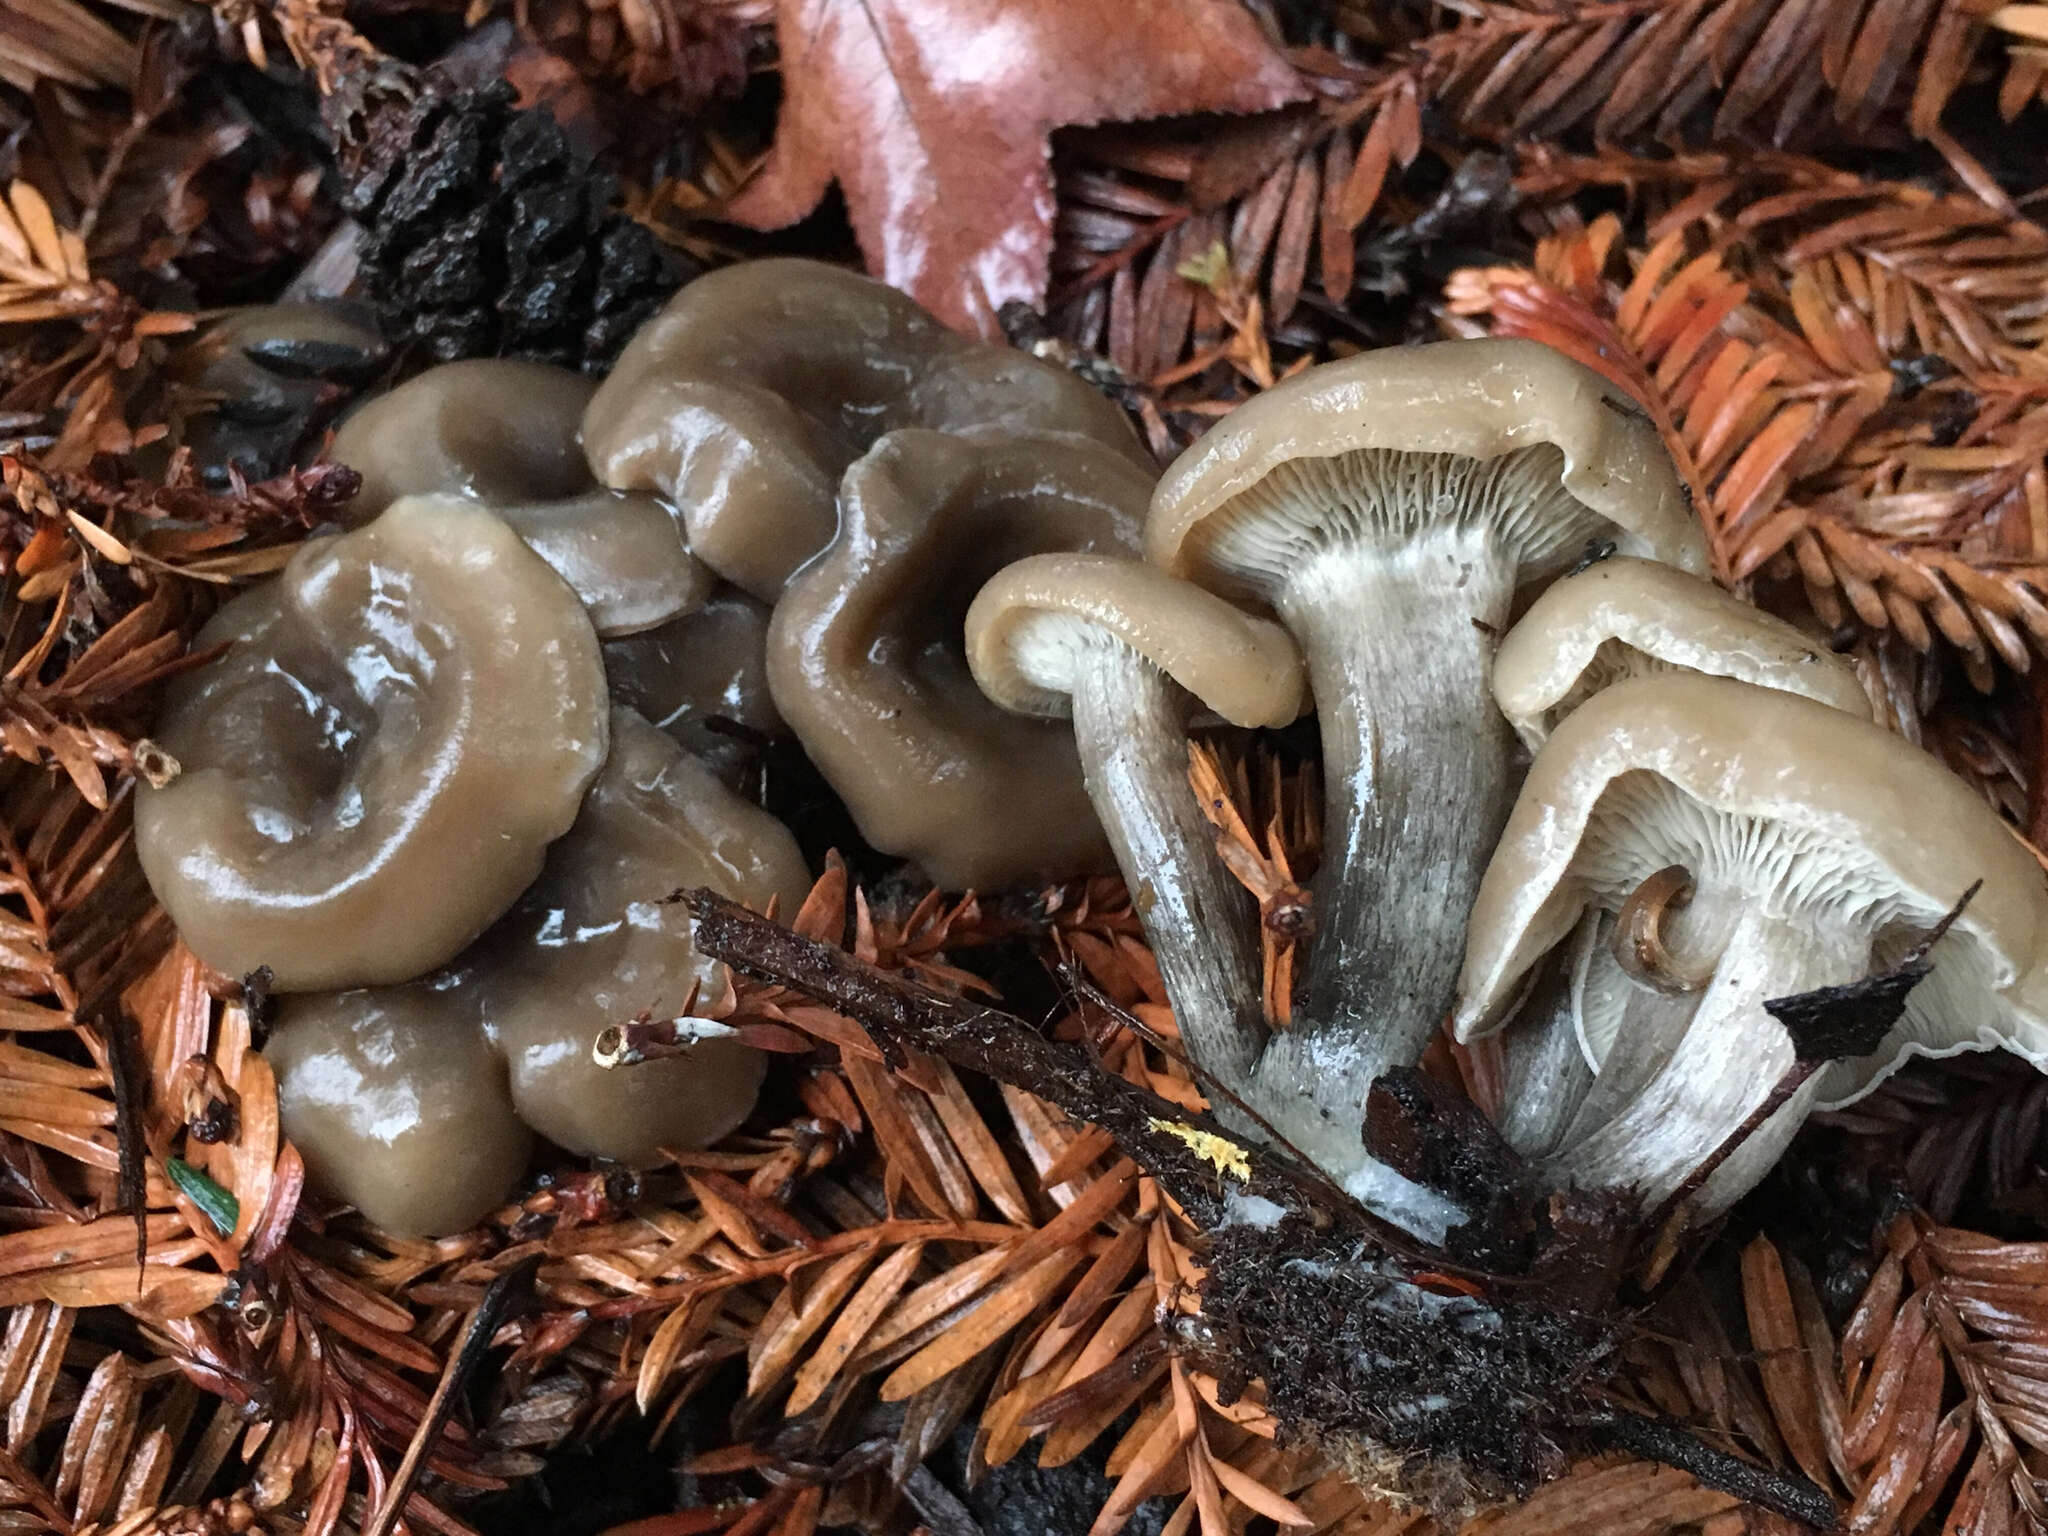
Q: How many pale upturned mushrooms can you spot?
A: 4